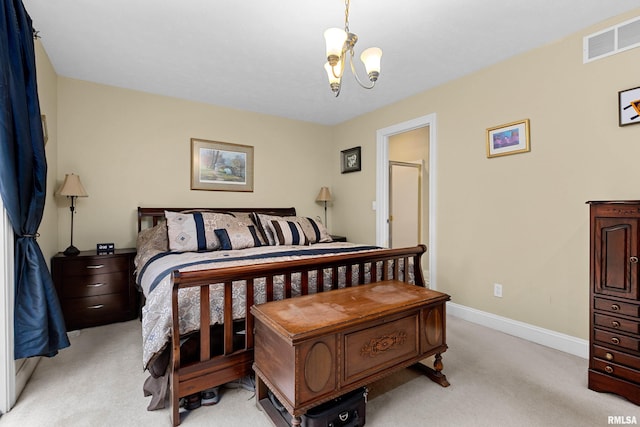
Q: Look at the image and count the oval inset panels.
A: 2